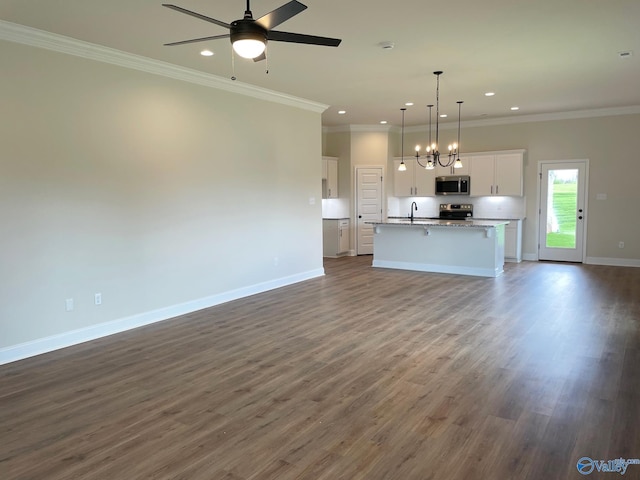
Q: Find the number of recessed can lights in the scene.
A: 7